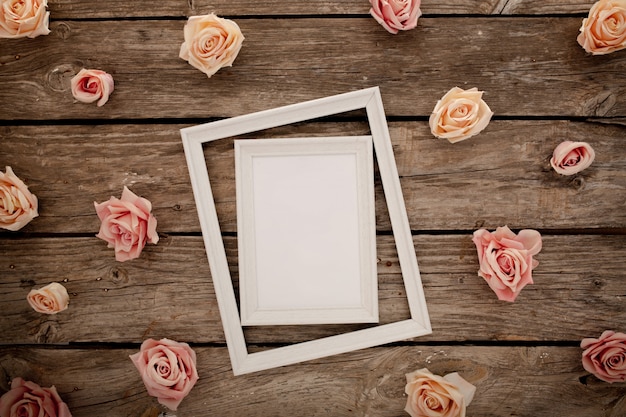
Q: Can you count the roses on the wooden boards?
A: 15